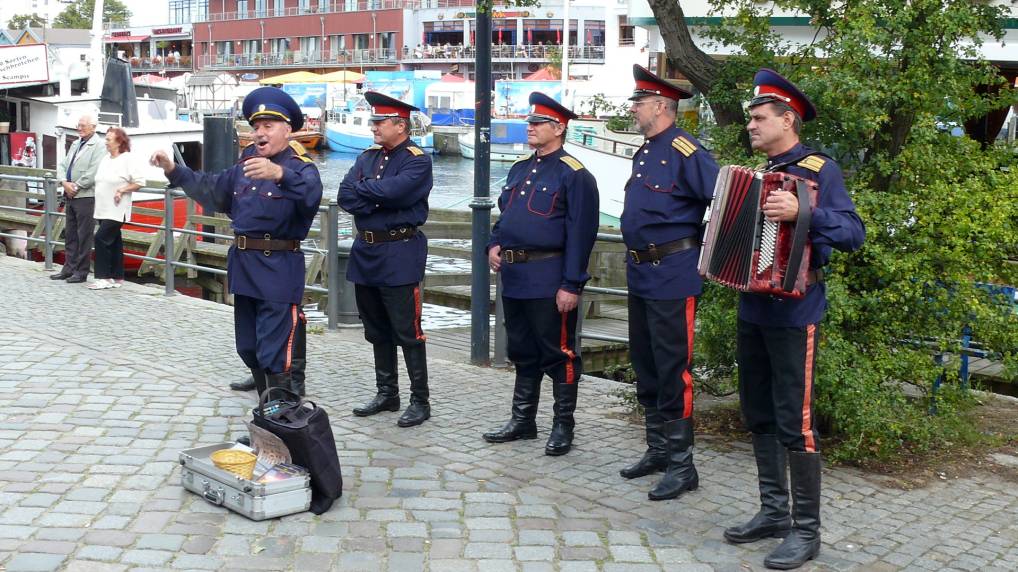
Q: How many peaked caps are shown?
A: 5